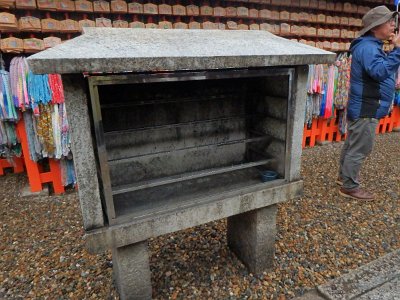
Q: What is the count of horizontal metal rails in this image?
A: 4